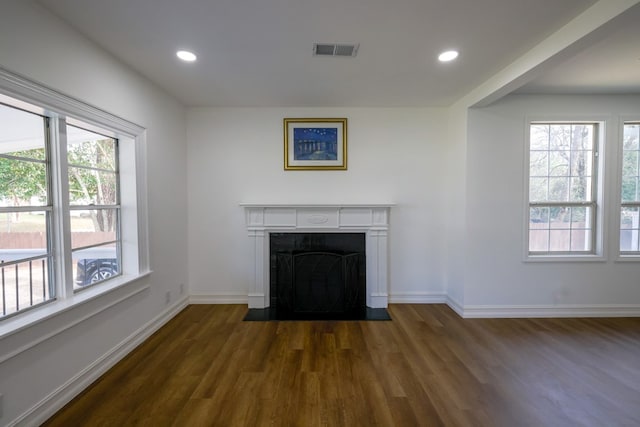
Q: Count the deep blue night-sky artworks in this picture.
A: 1